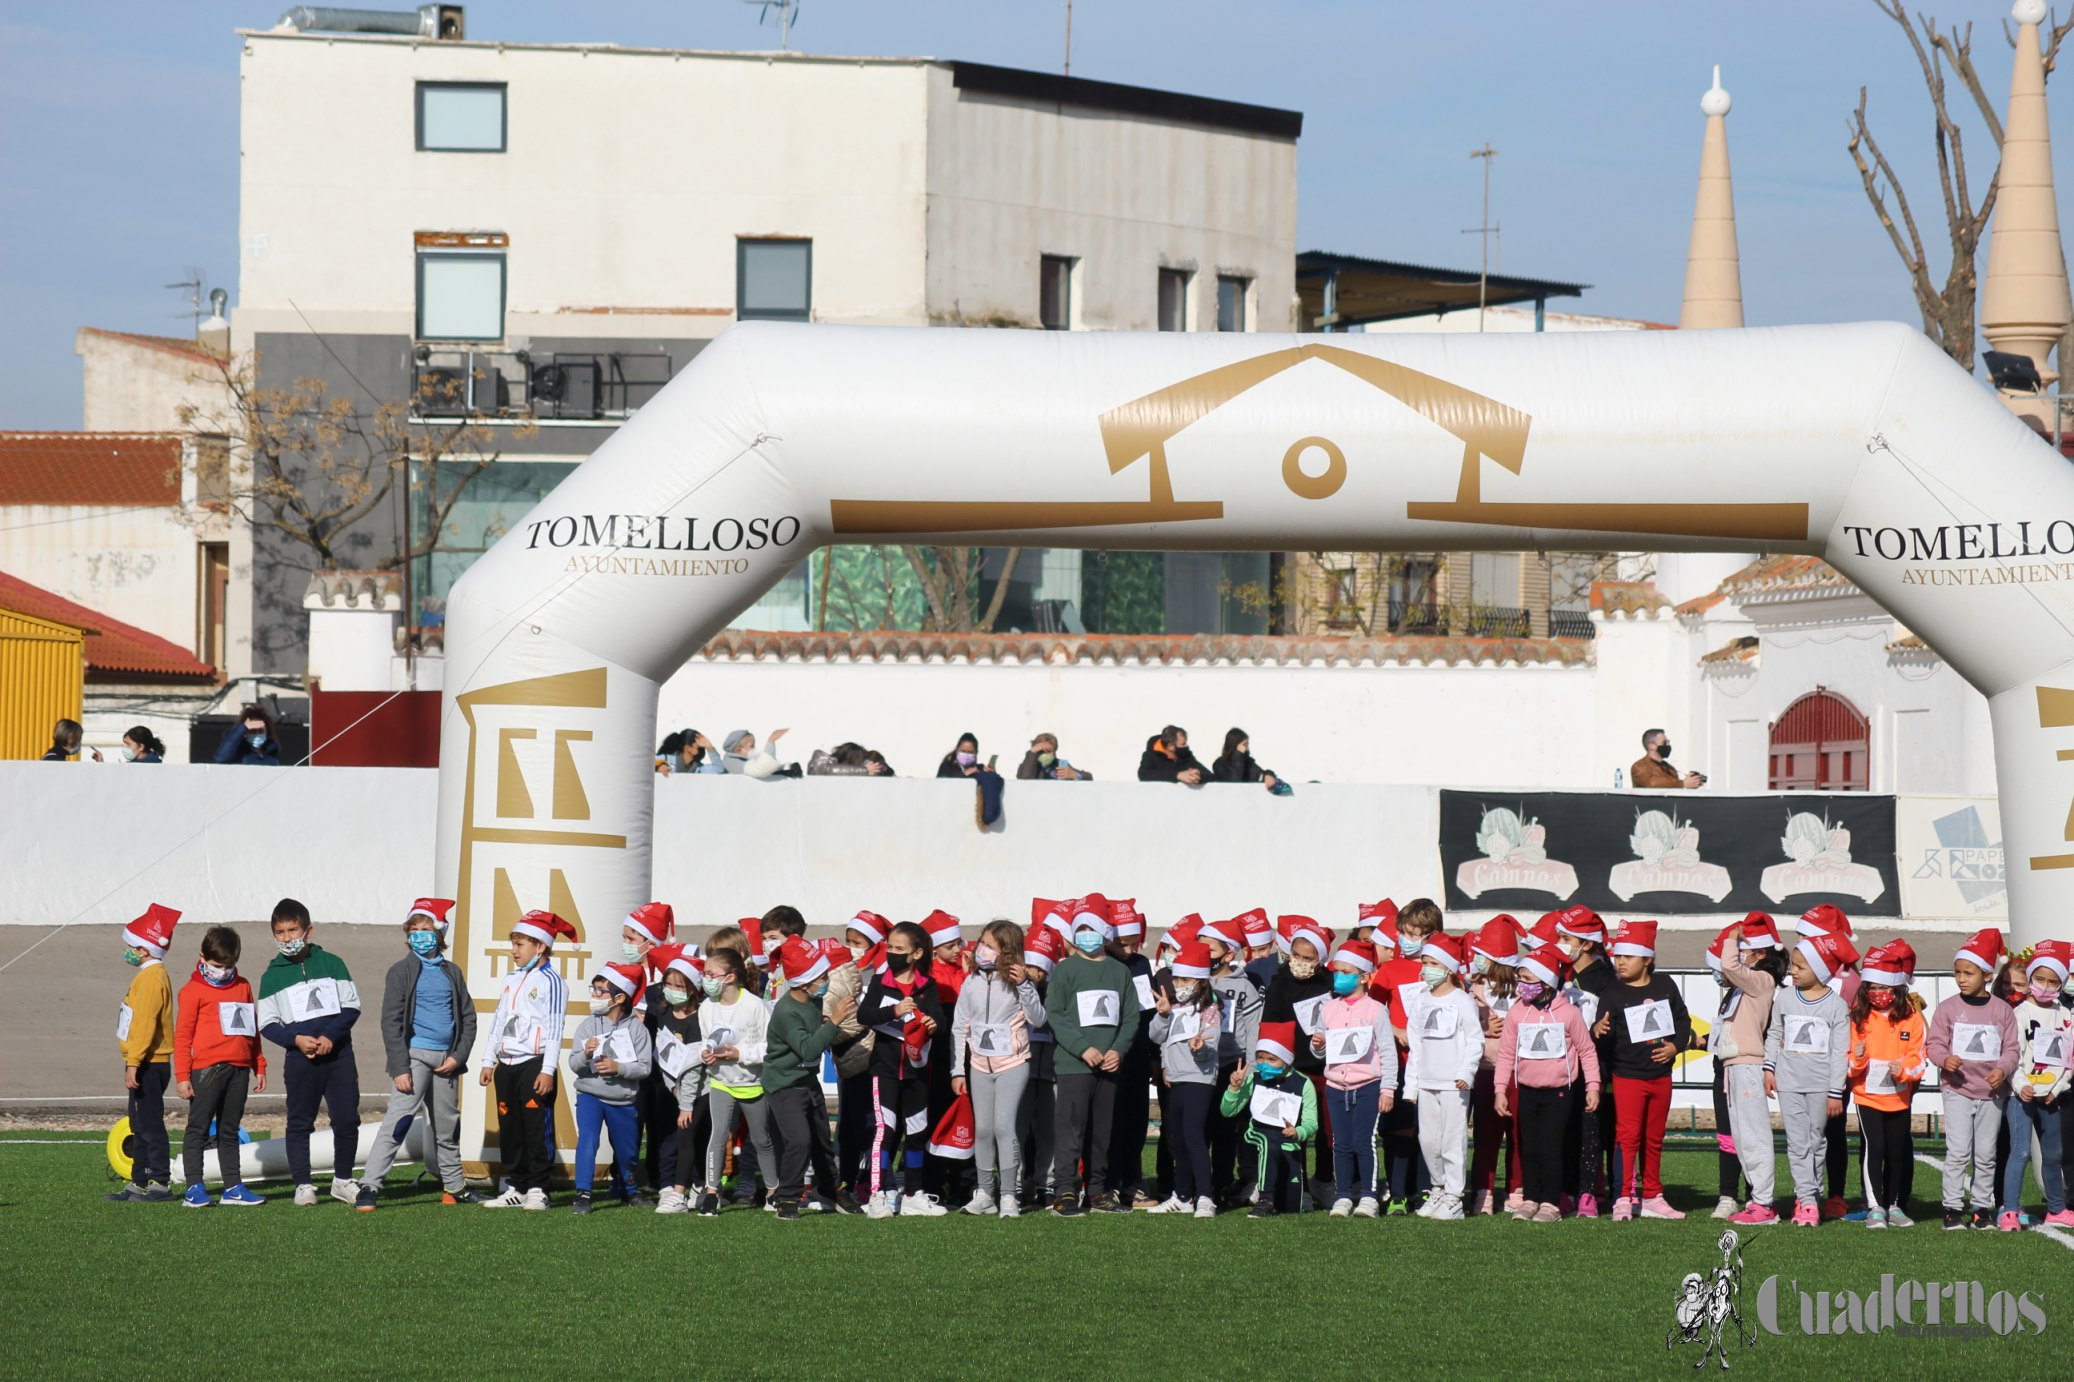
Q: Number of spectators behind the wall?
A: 12